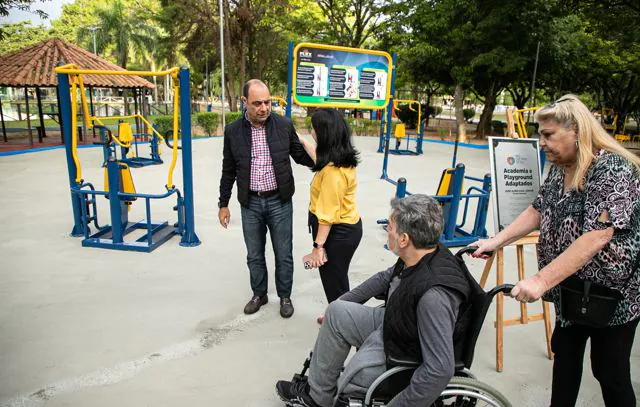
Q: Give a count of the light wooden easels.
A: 1